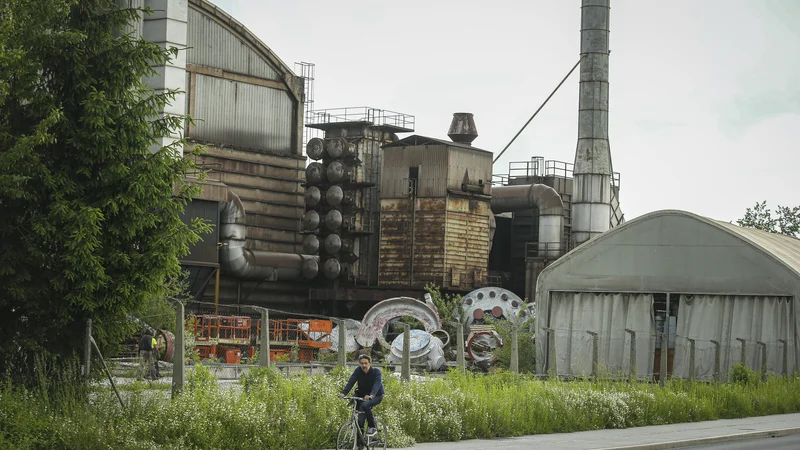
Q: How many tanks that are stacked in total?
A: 12